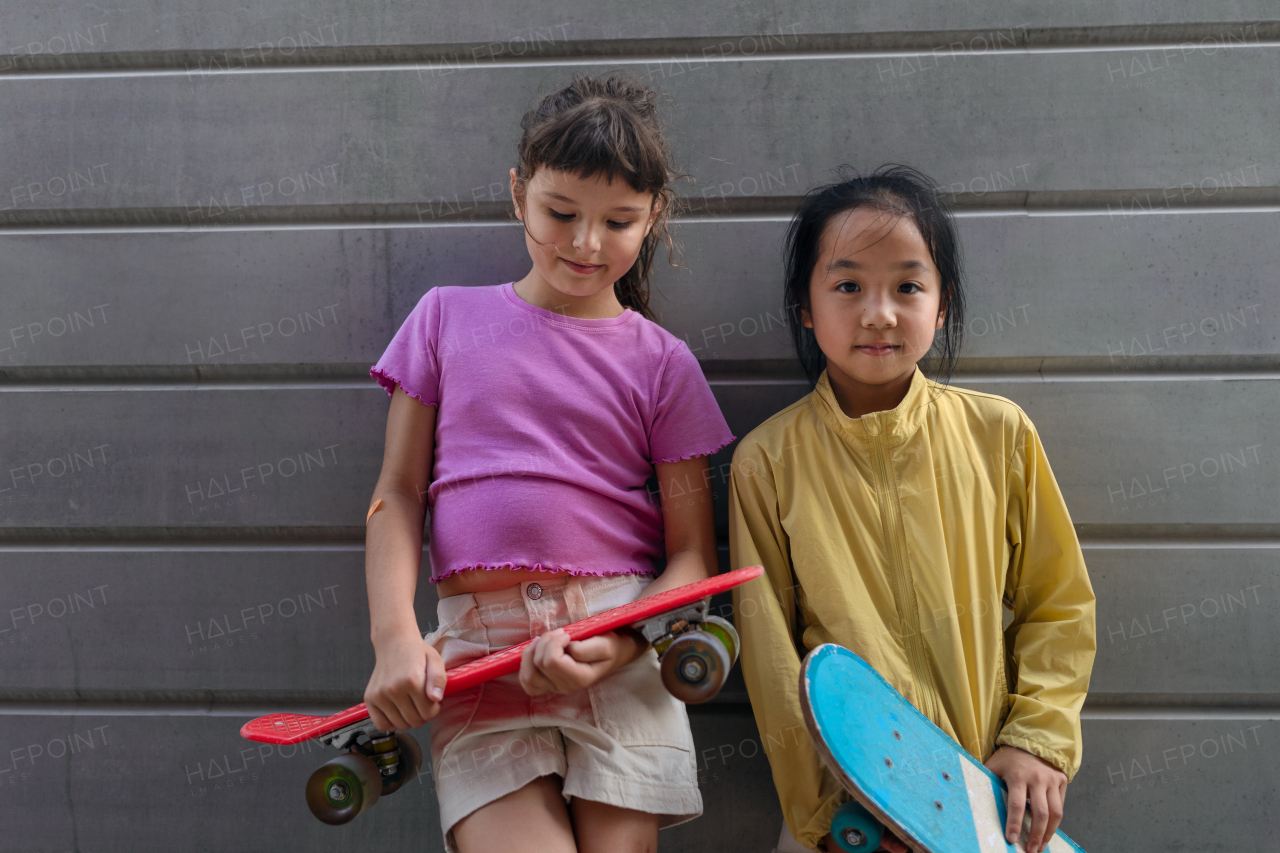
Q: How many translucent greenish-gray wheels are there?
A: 4